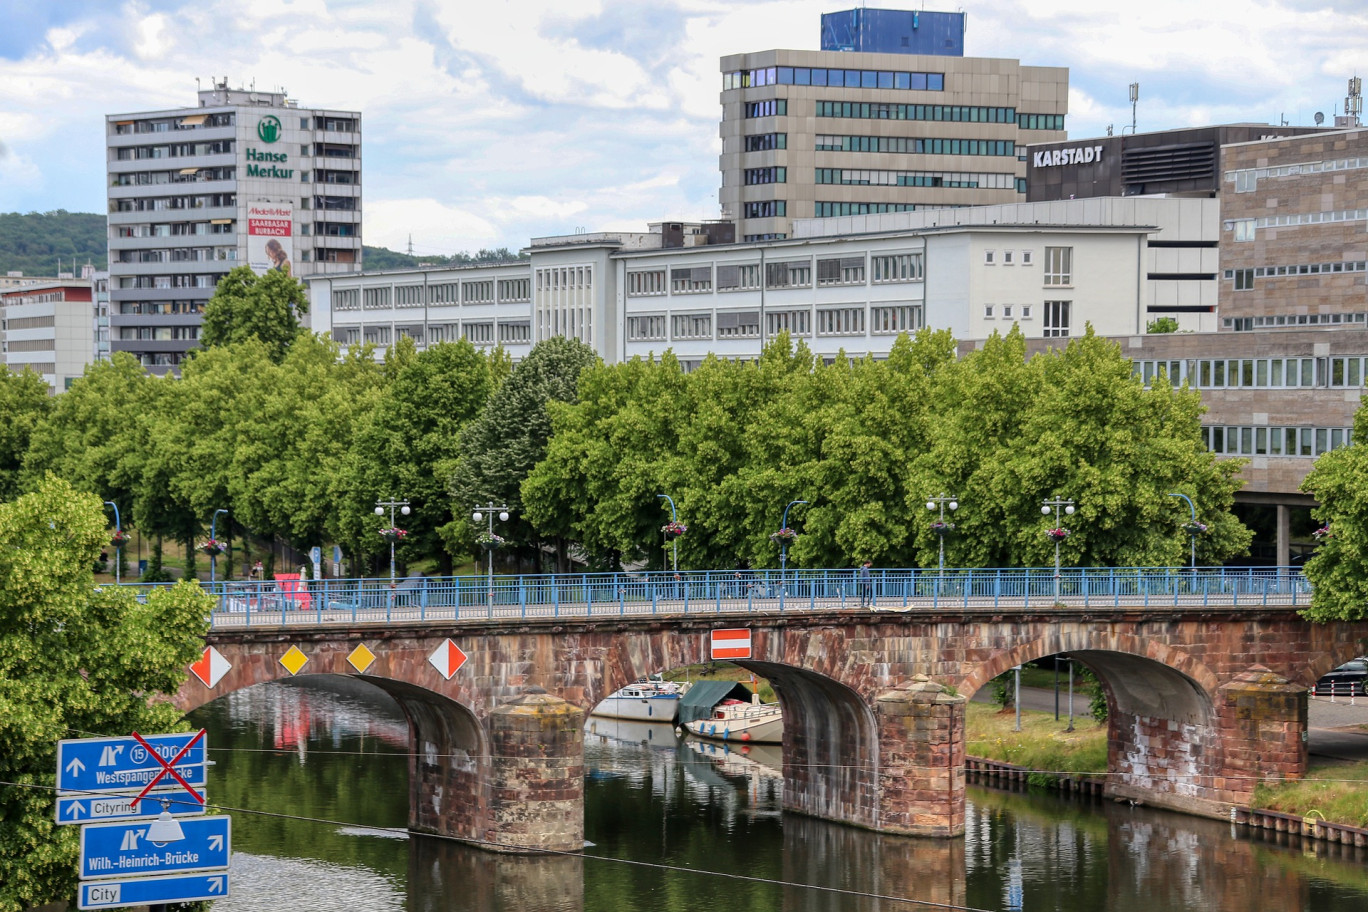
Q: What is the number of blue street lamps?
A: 5